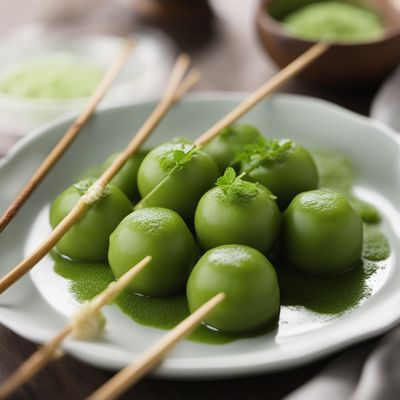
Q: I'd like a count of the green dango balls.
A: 9